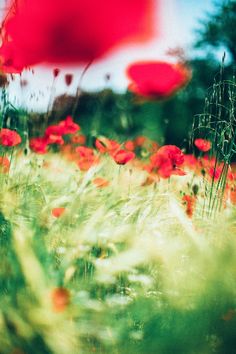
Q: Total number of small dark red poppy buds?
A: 2